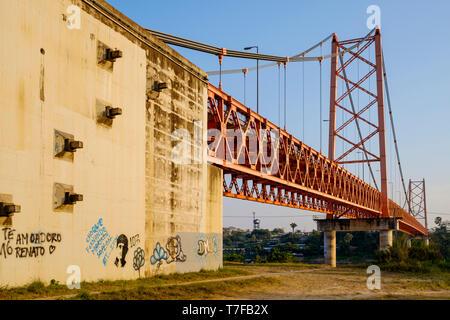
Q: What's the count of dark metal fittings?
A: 6